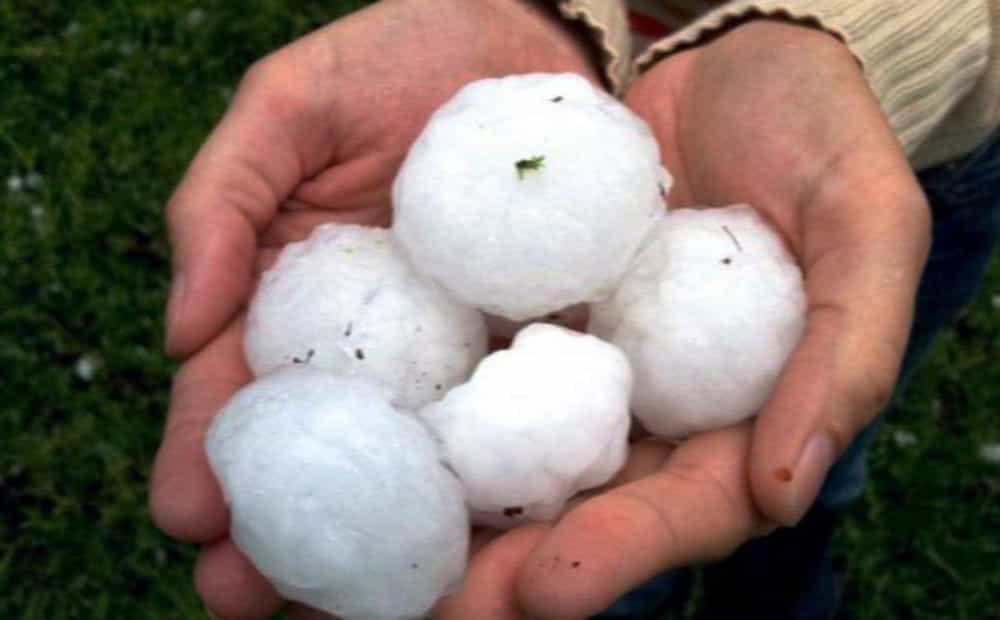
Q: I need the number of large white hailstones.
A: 5